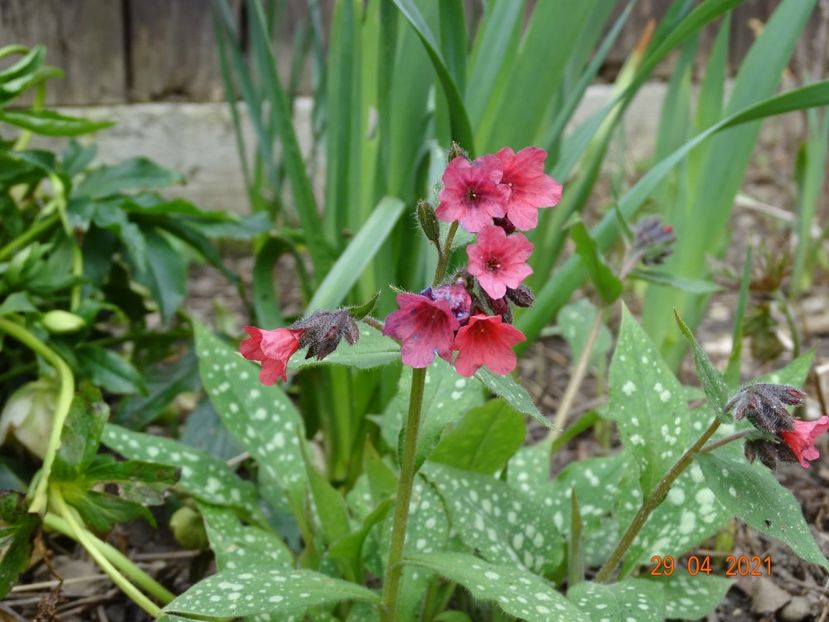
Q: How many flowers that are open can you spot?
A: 7